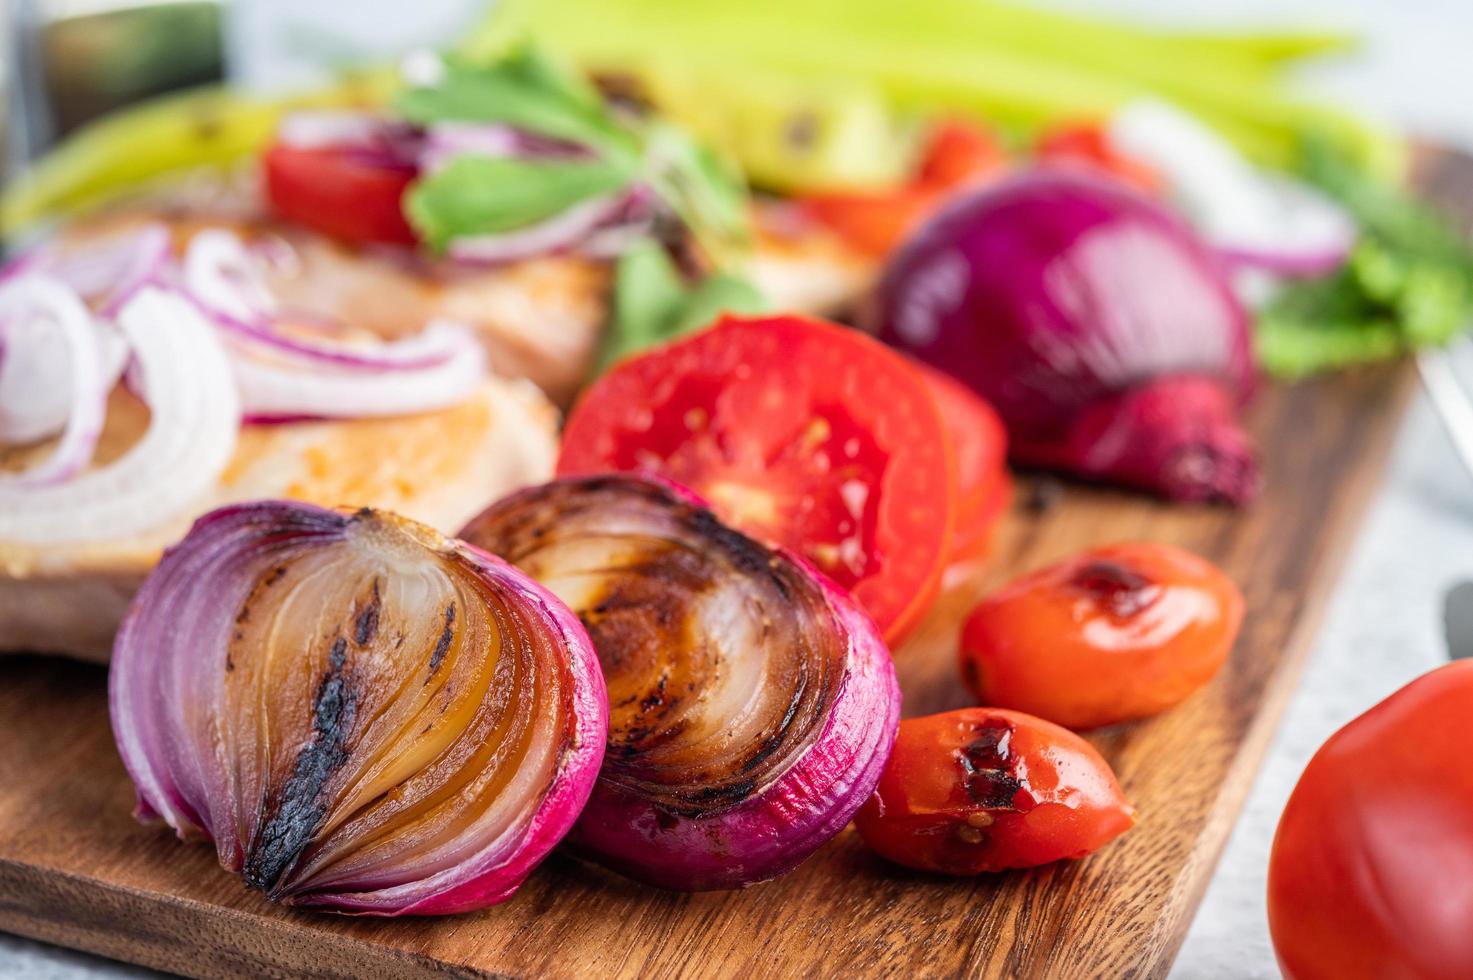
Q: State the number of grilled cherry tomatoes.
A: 2